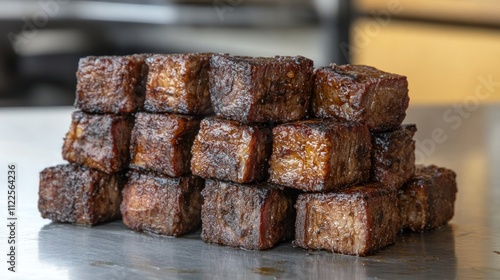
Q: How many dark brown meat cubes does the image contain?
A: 14